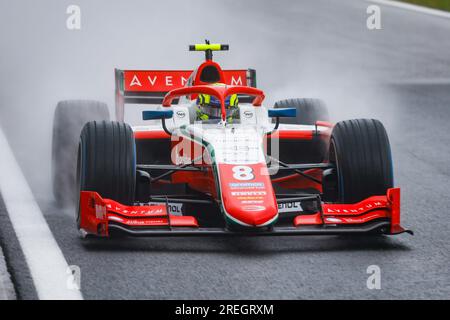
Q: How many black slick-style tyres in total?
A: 4